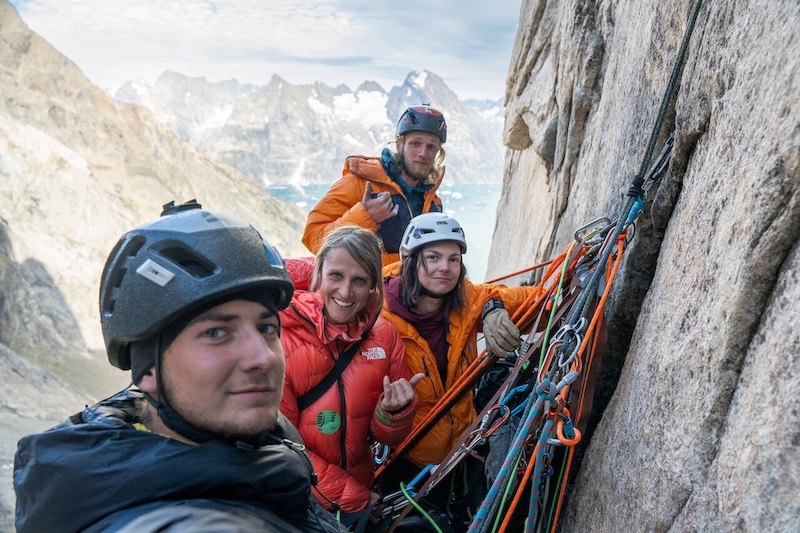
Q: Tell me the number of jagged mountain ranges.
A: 1